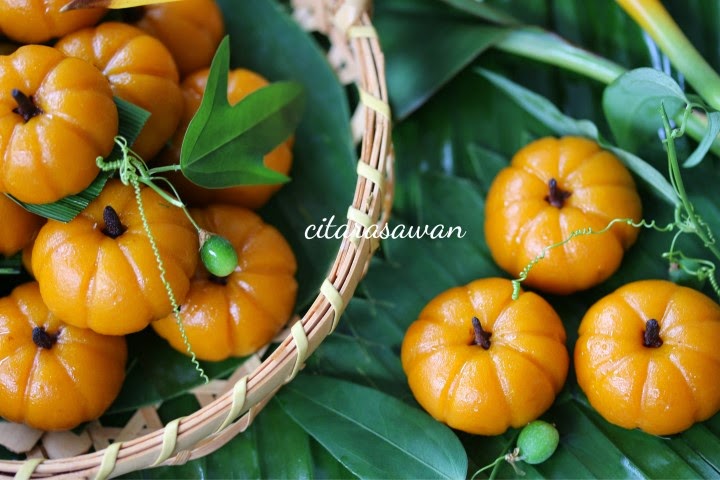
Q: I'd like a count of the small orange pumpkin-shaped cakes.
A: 12